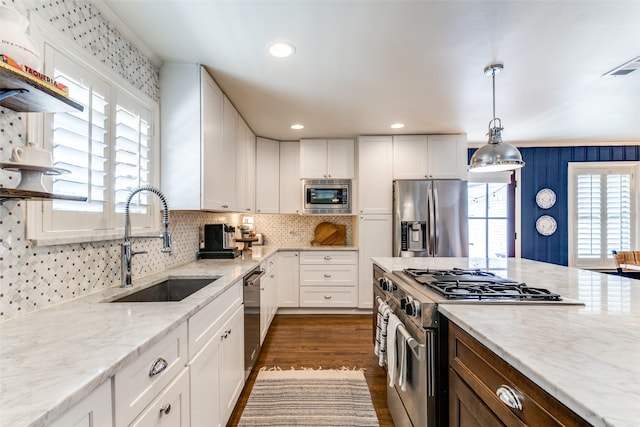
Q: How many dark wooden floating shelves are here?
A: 2